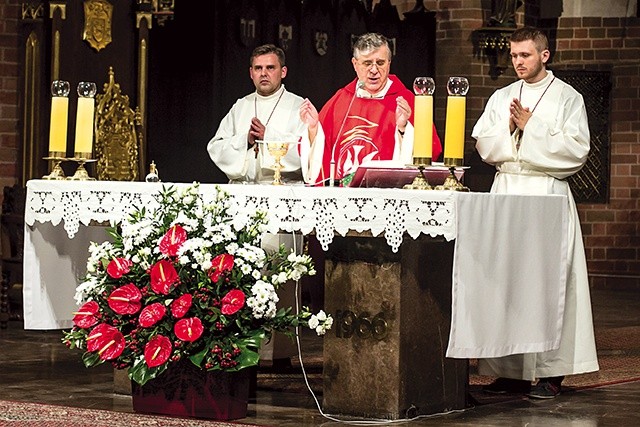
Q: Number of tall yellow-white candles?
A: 4